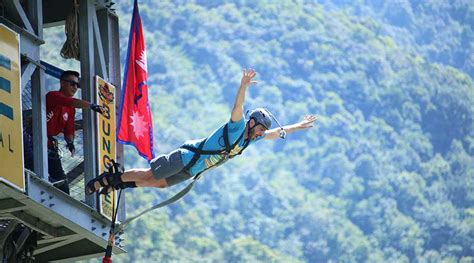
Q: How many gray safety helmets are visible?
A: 1